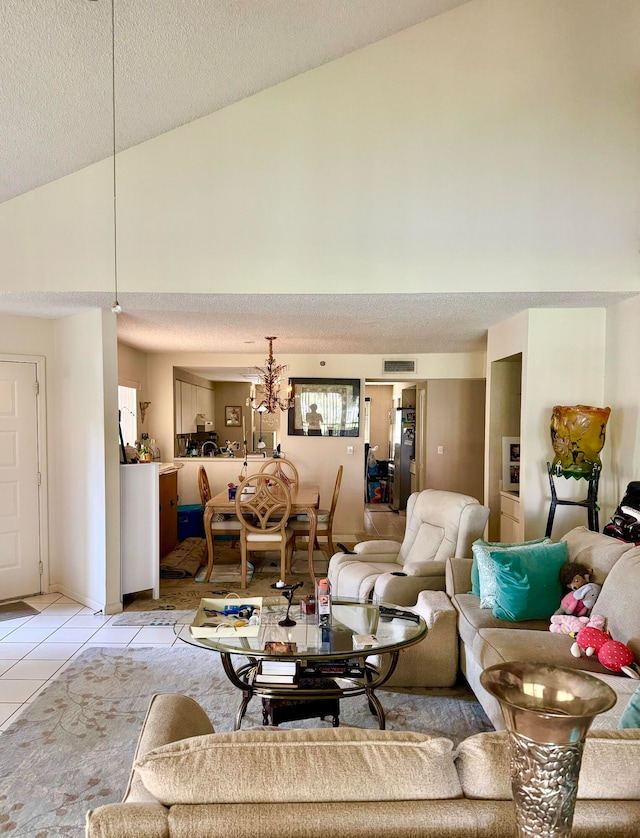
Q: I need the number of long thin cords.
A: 1